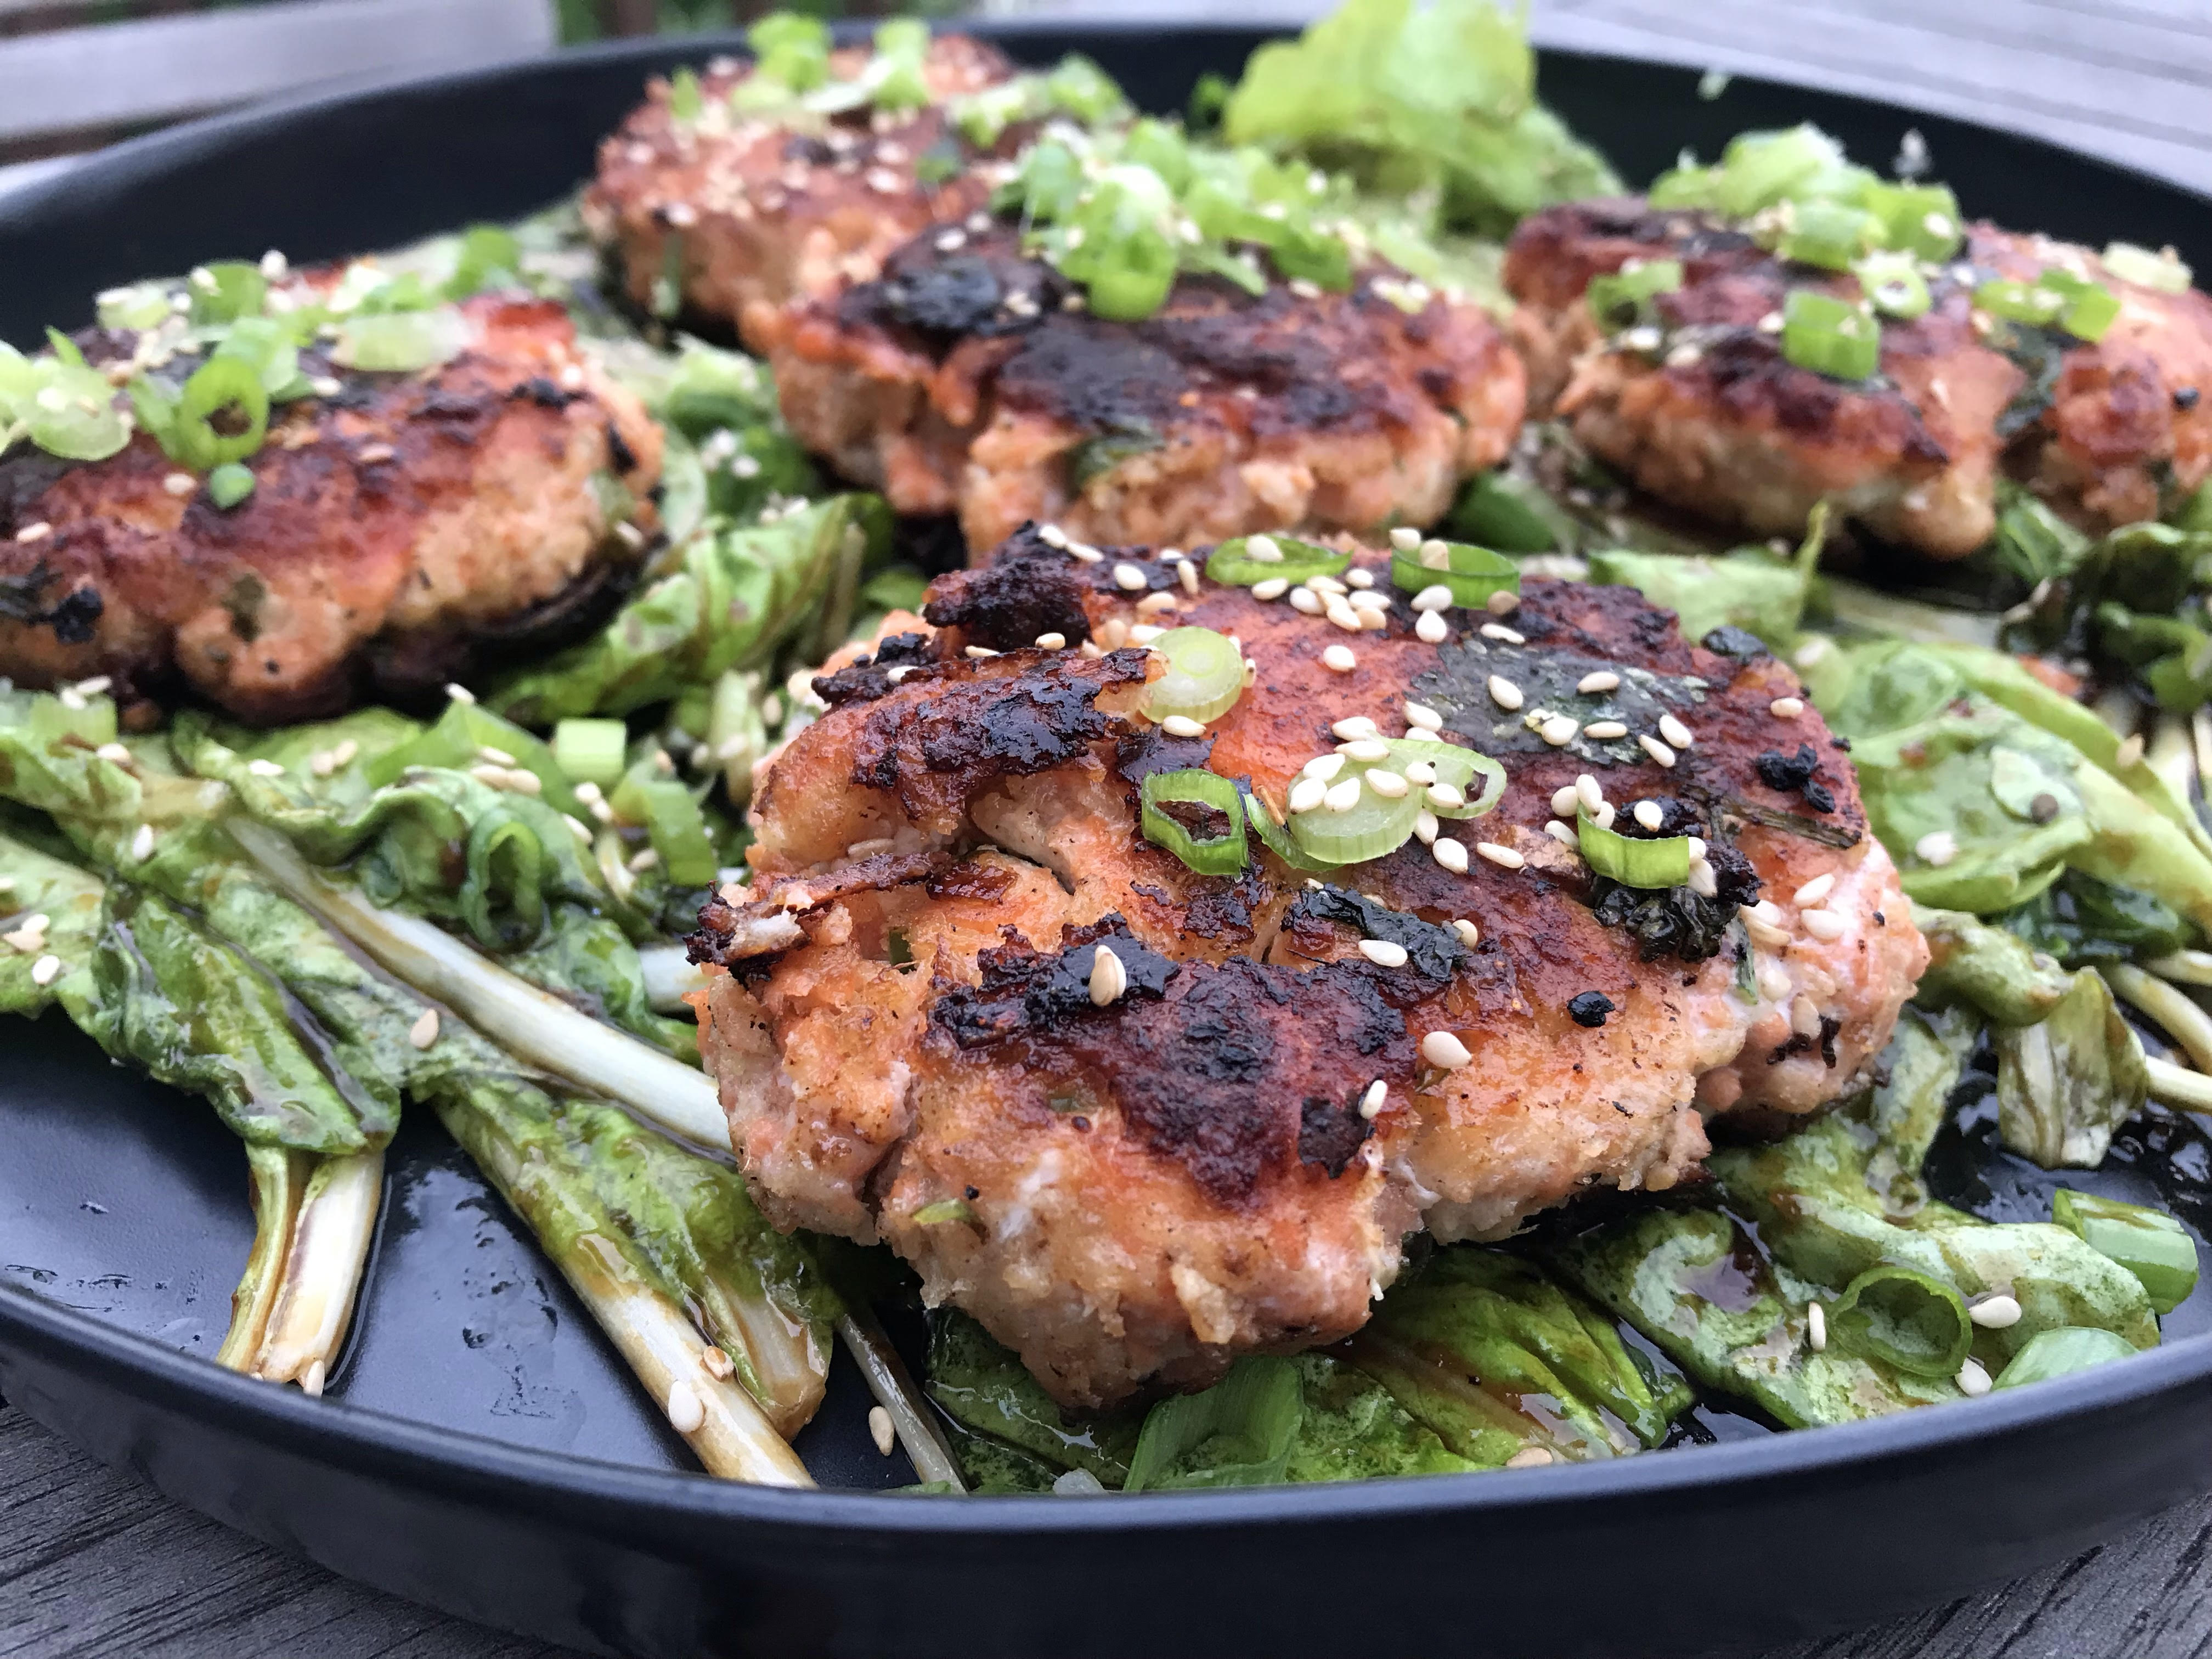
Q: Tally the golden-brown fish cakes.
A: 5